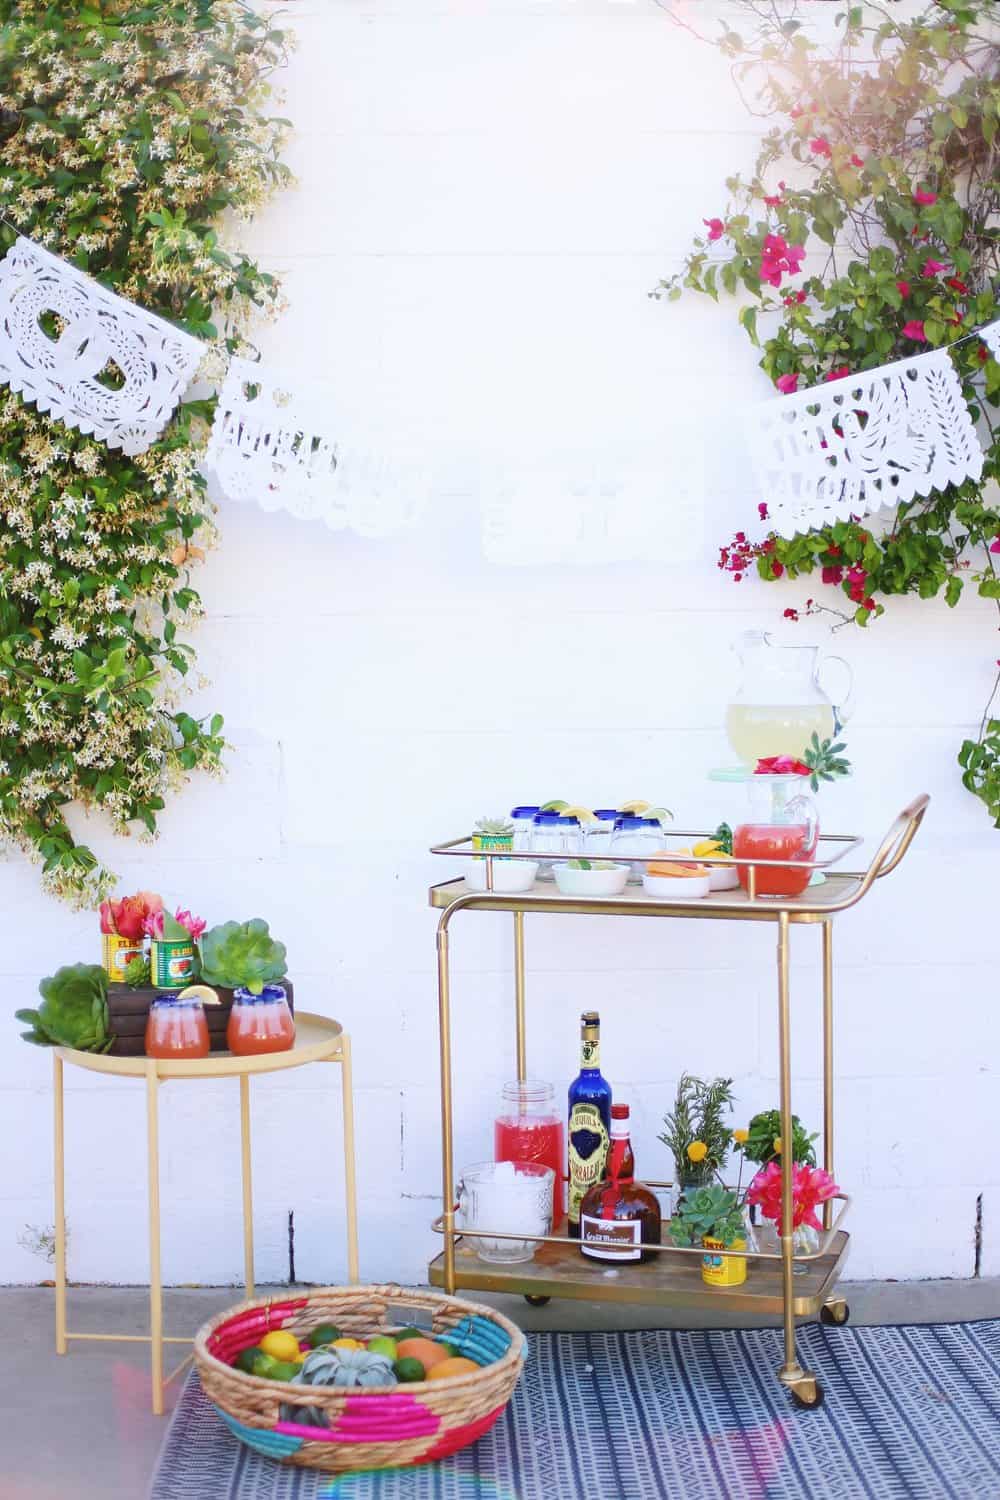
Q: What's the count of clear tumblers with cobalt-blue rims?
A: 6